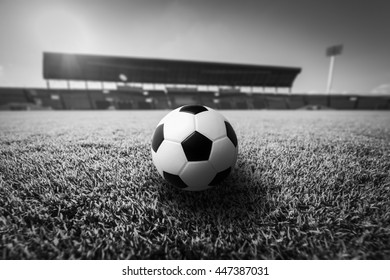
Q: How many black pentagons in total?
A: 6